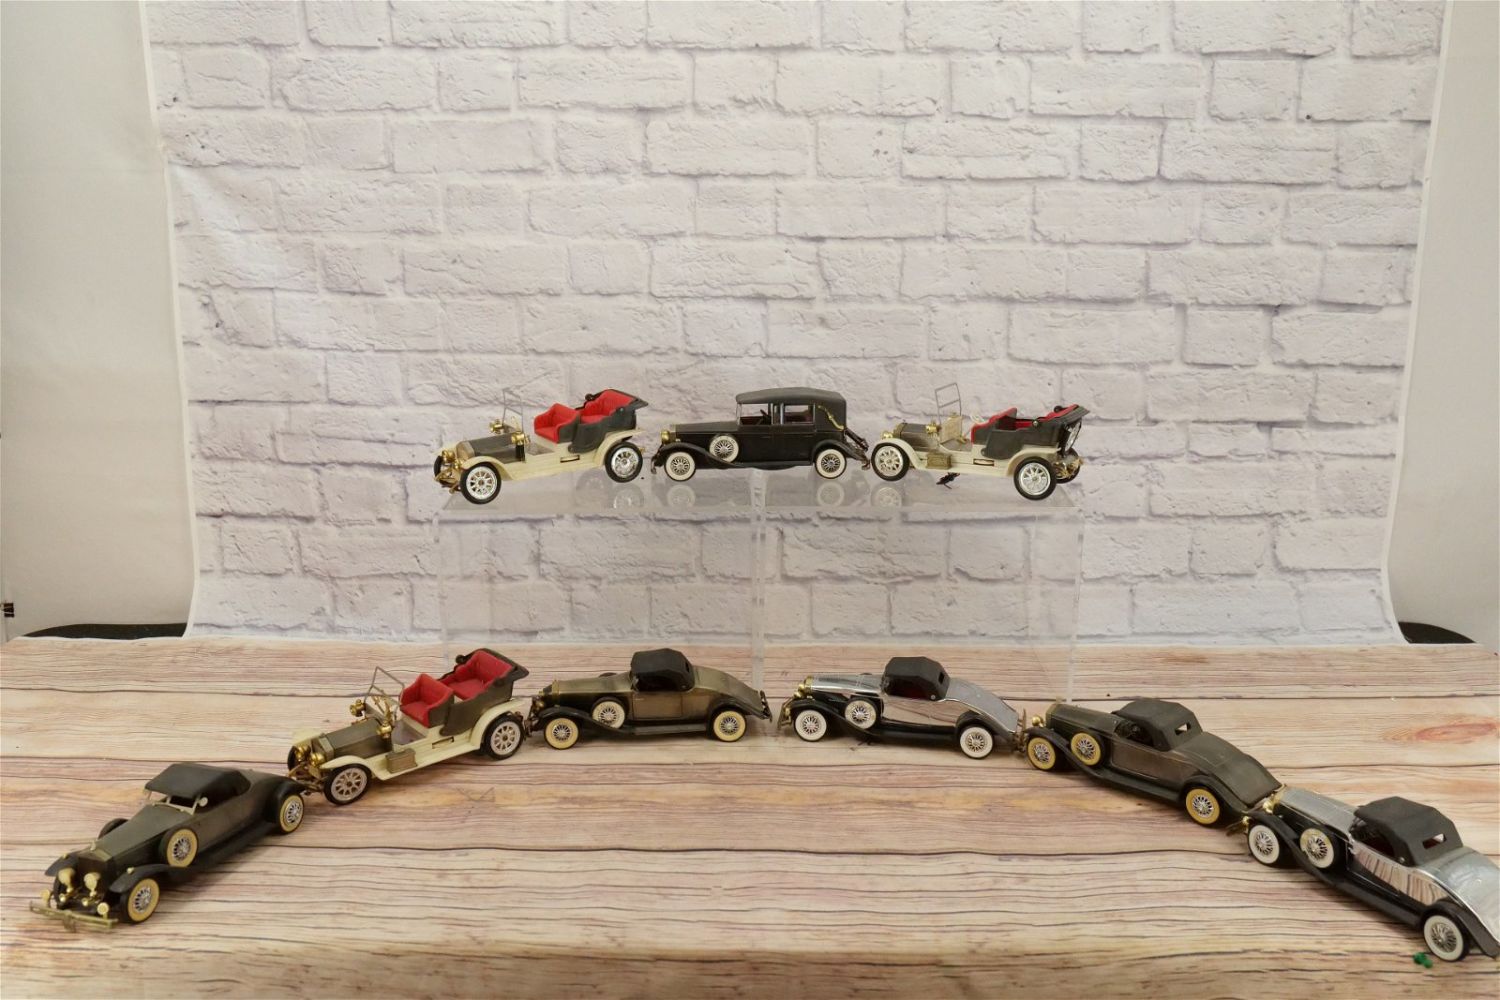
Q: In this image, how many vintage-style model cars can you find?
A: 9